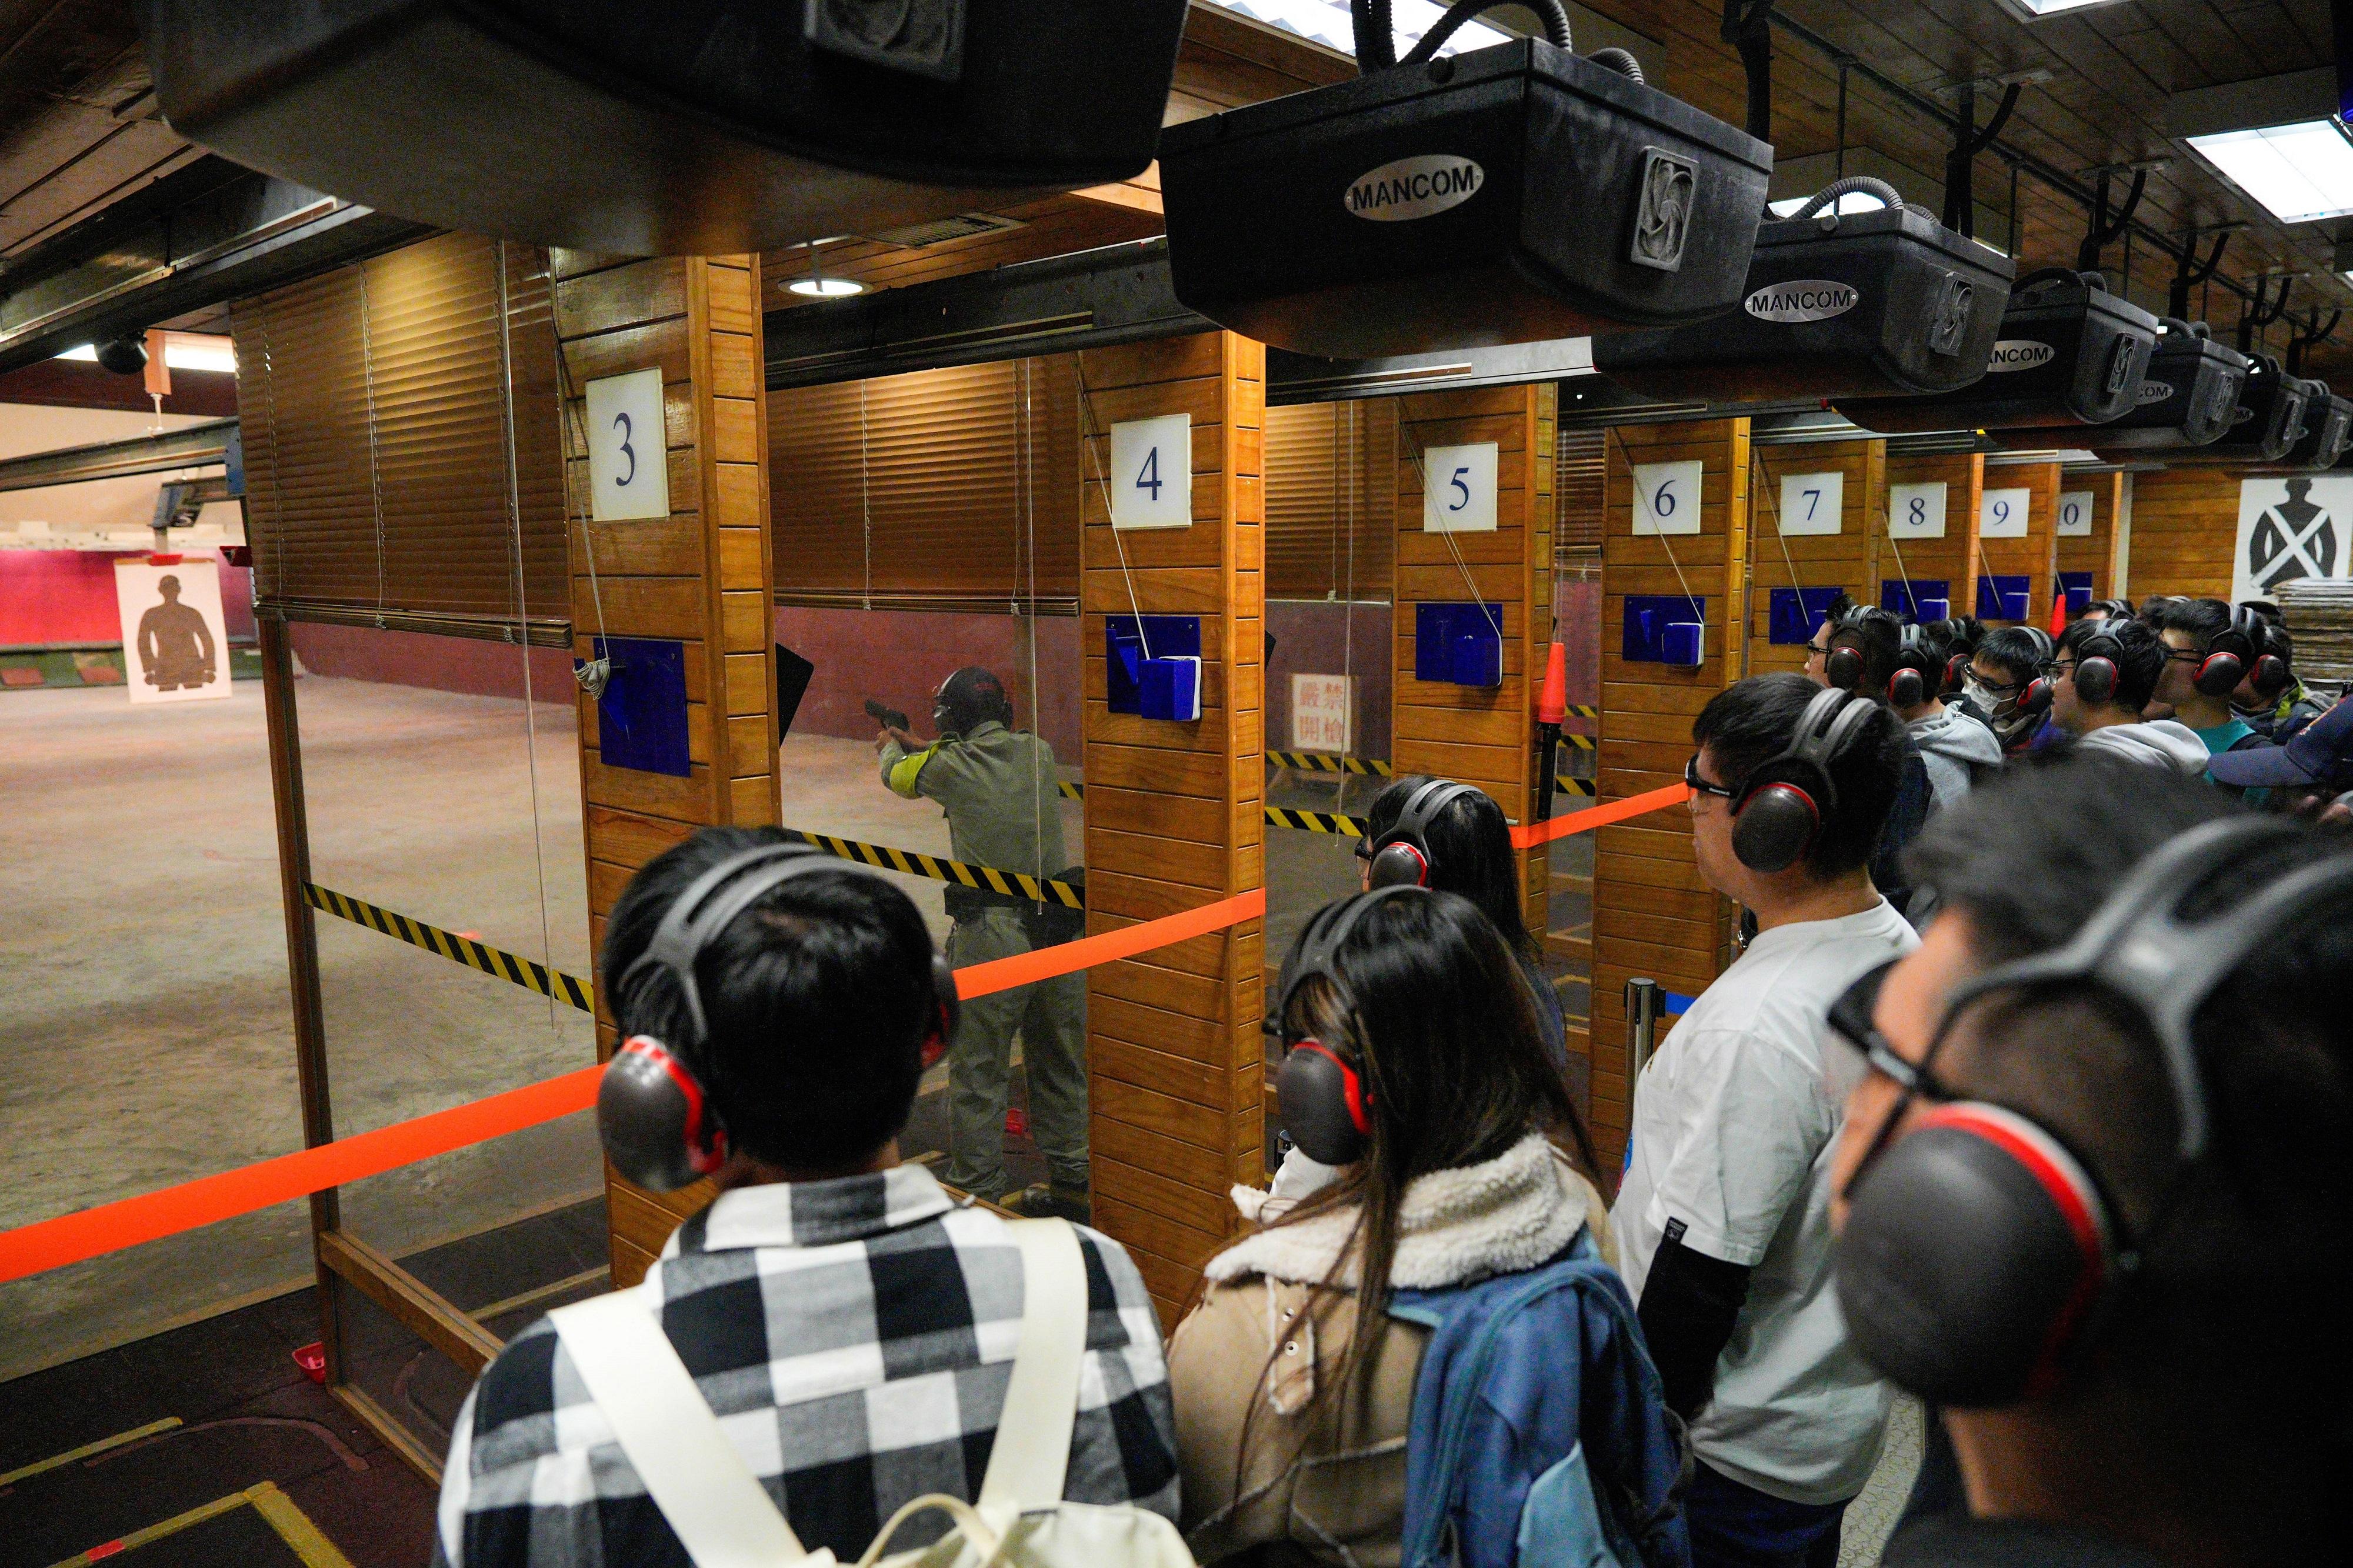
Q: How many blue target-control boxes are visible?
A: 8